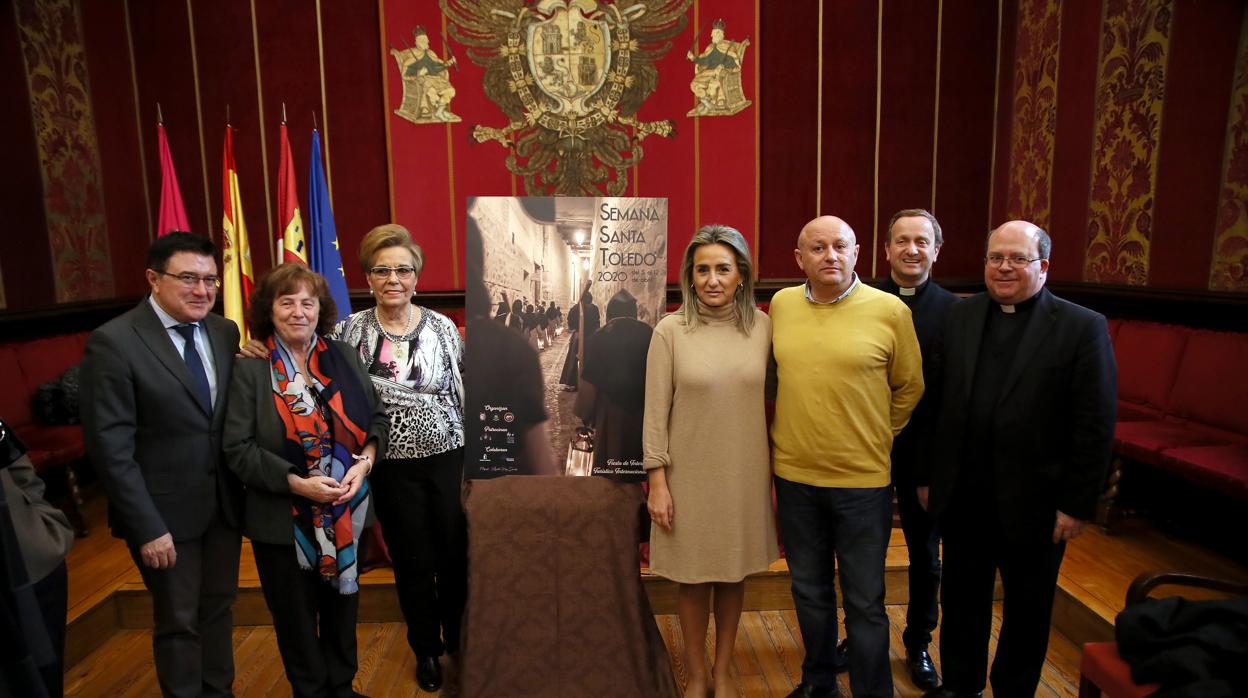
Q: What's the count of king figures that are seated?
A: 2